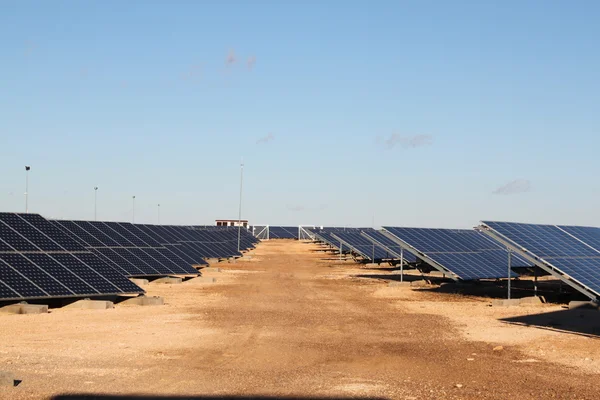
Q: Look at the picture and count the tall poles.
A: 5